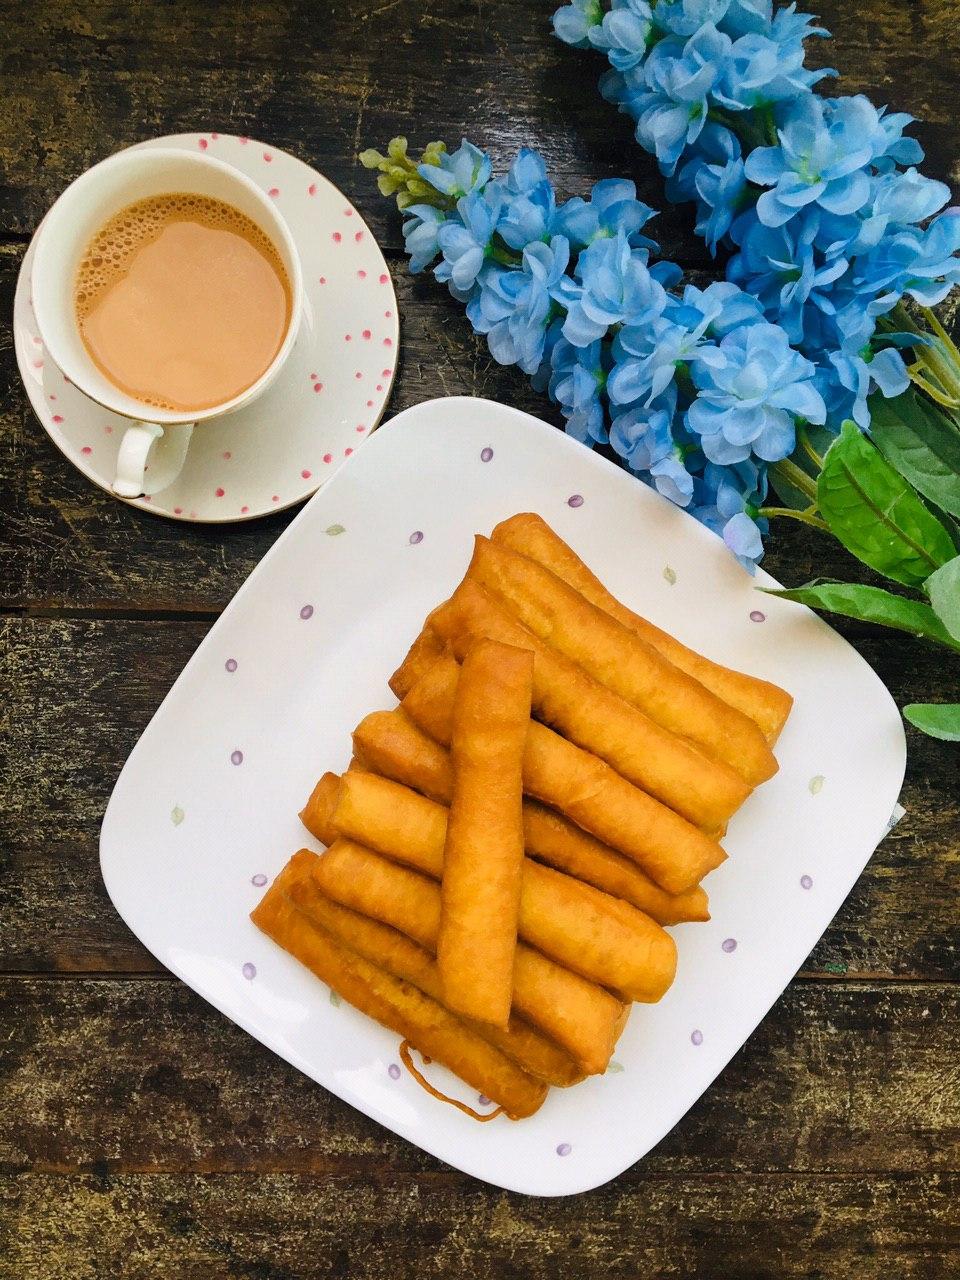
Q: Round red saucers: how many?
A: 0